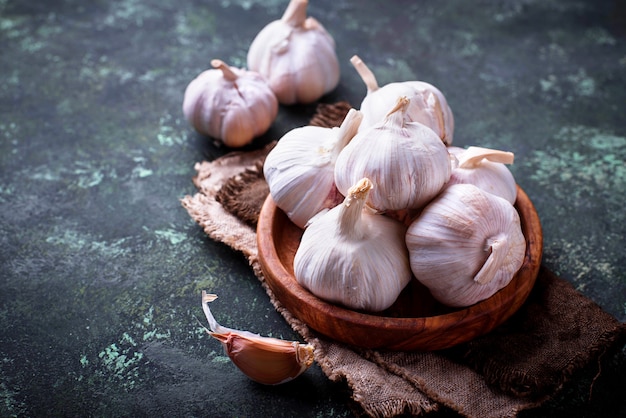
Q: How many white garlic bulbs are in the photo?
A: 8